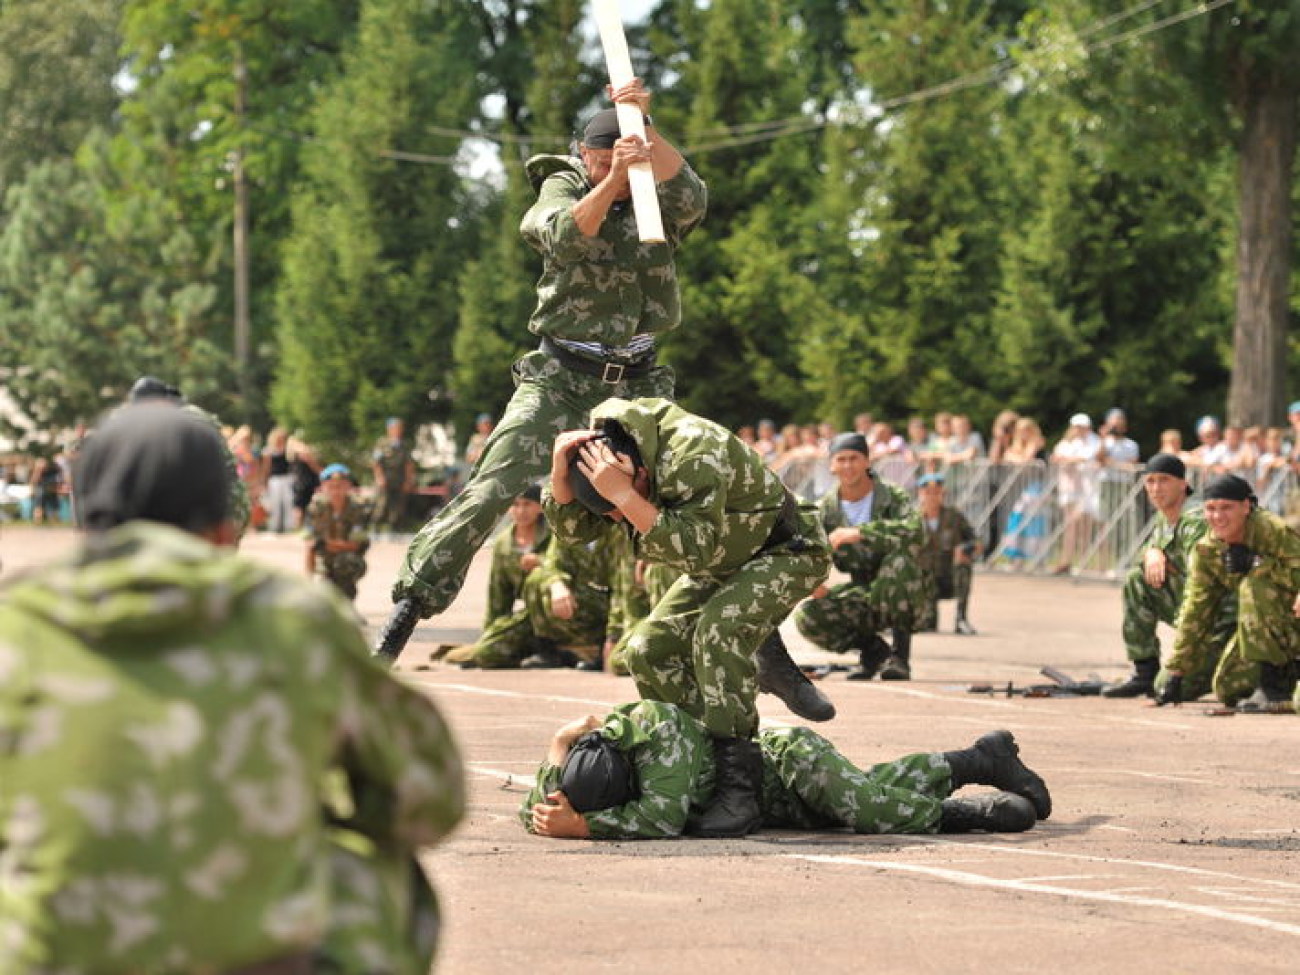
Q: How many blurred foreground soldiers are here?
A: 1